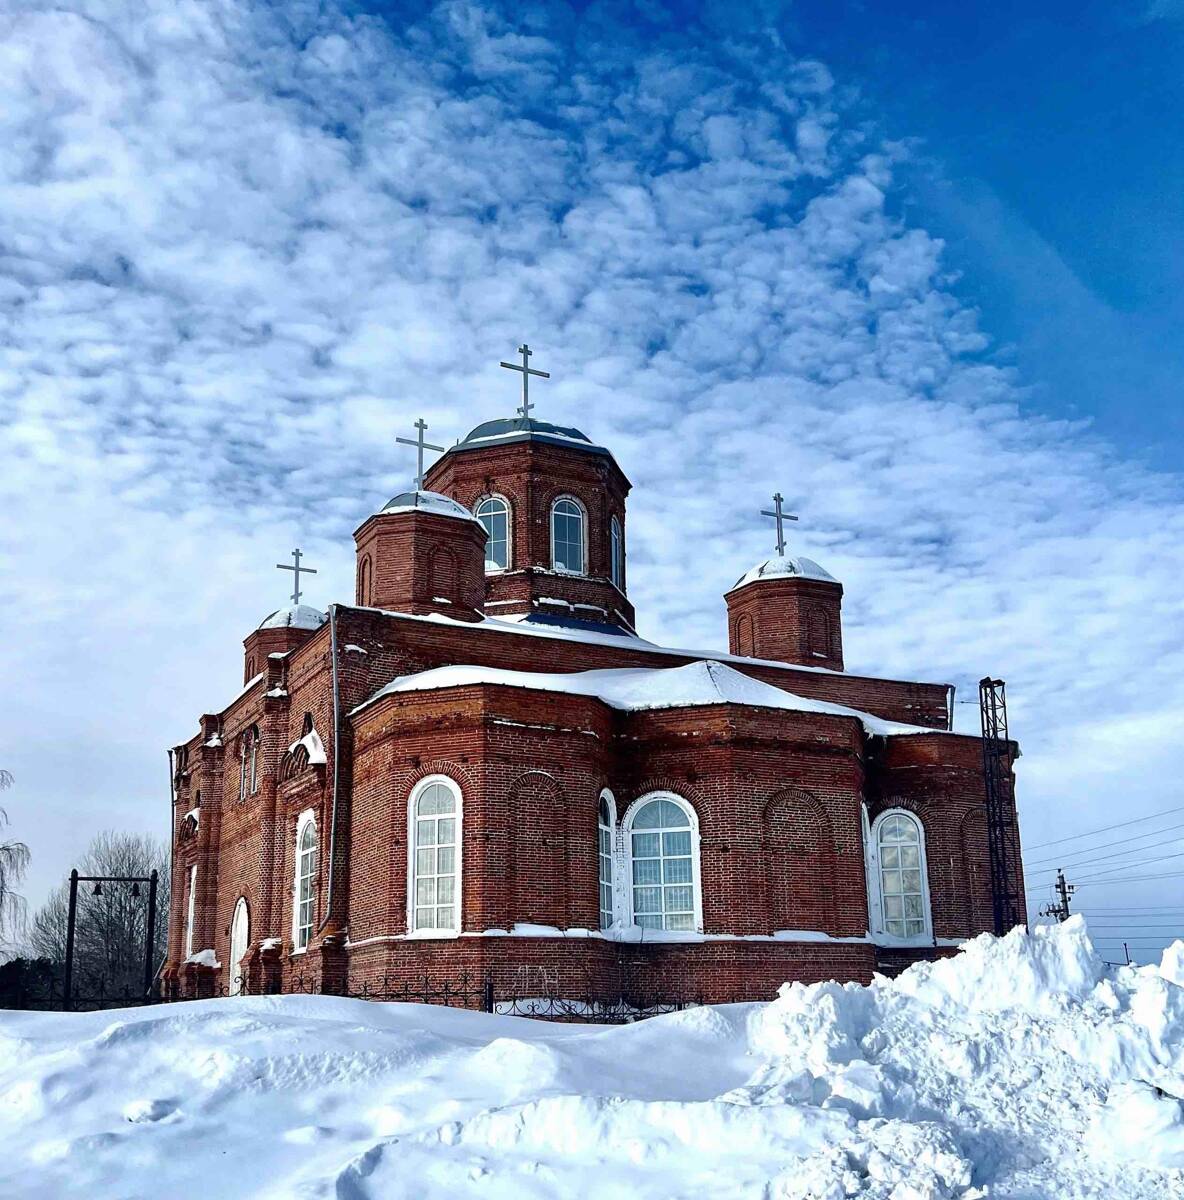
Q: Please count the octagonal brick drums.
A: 4